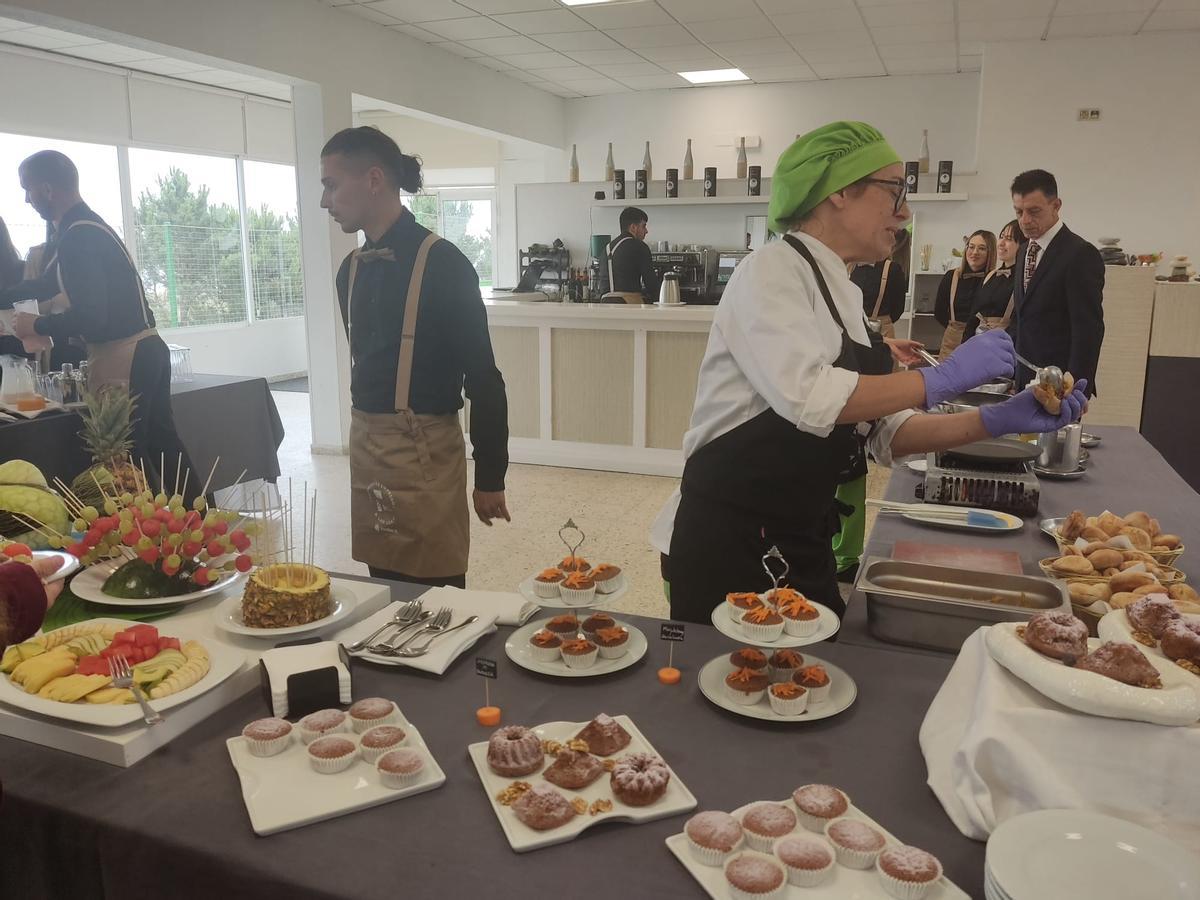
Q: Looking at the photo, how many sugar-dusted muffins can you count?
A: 13